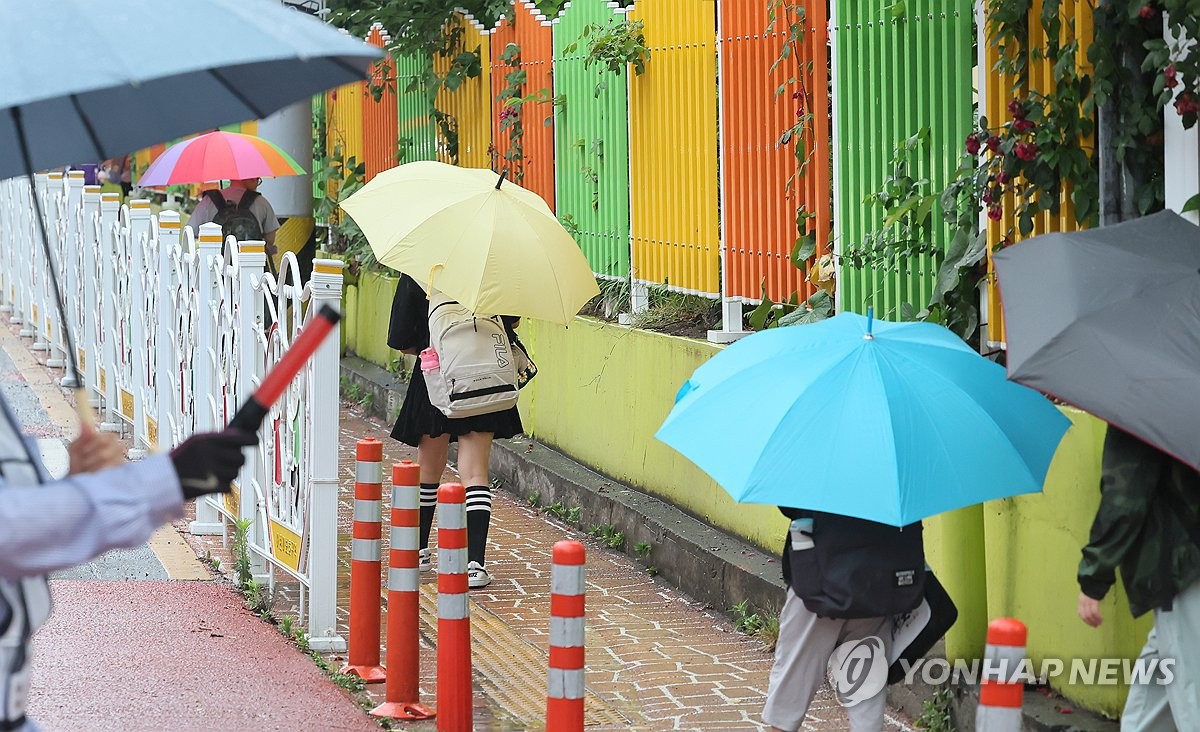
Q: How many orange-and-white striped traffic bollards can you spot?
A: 5